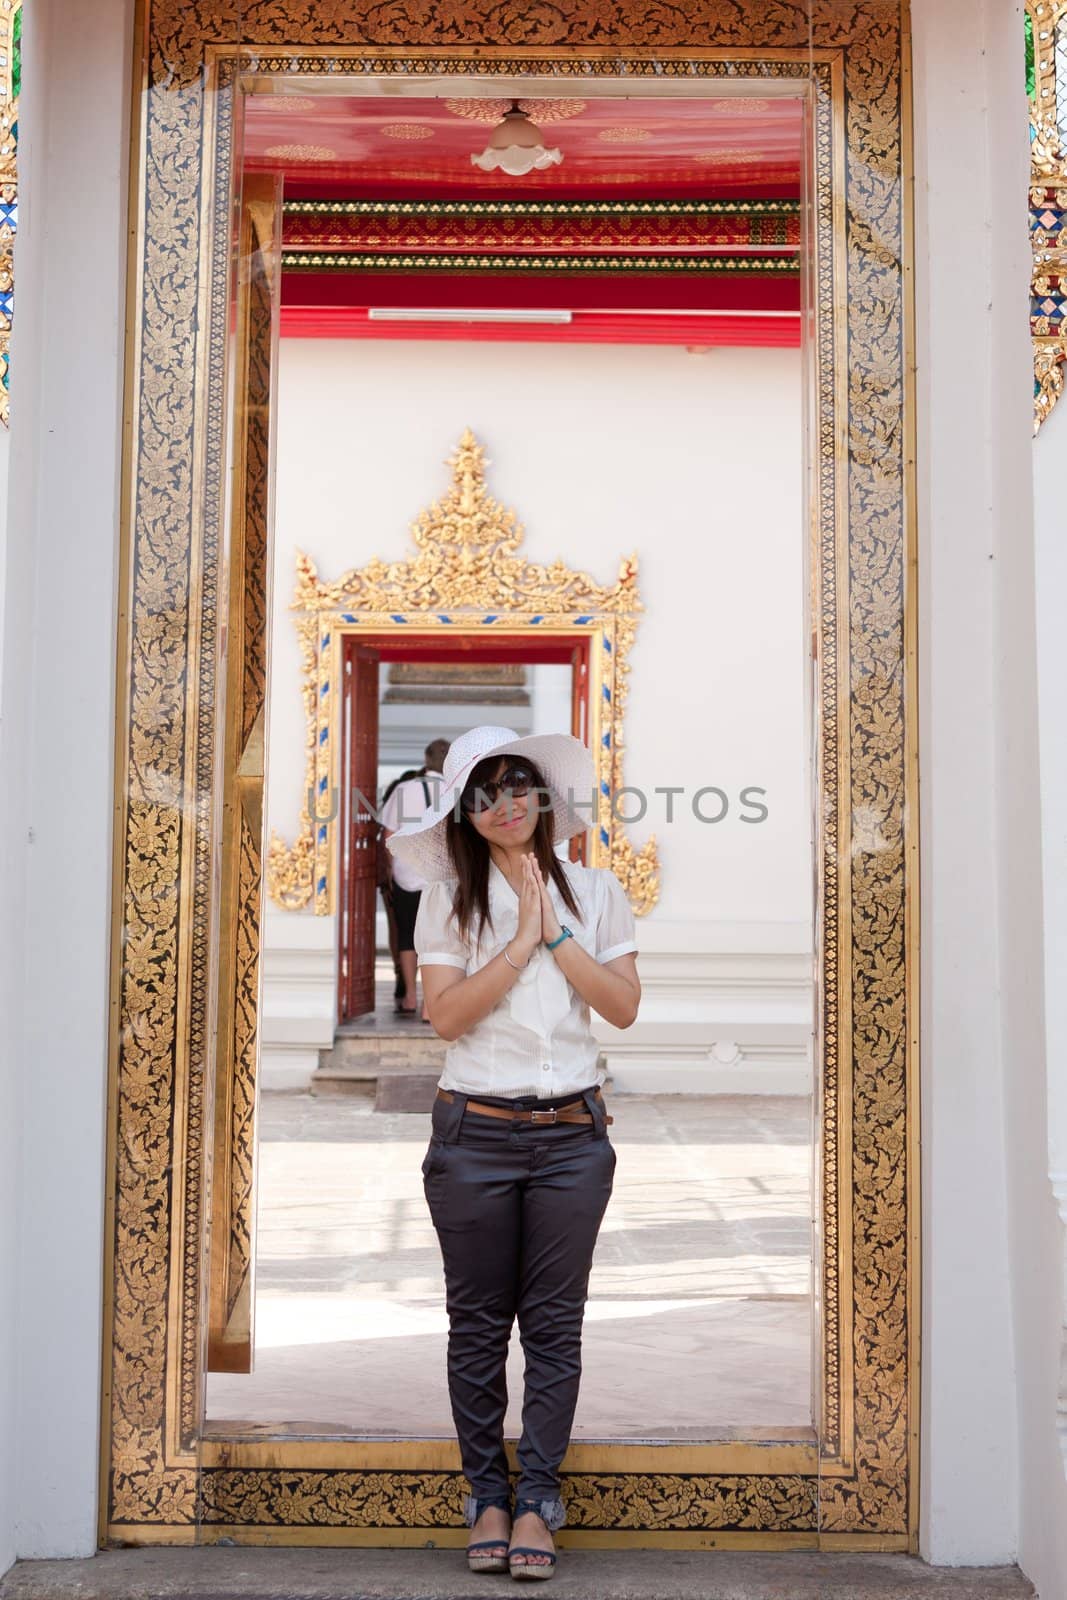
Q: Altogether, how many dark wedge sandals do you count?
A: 2